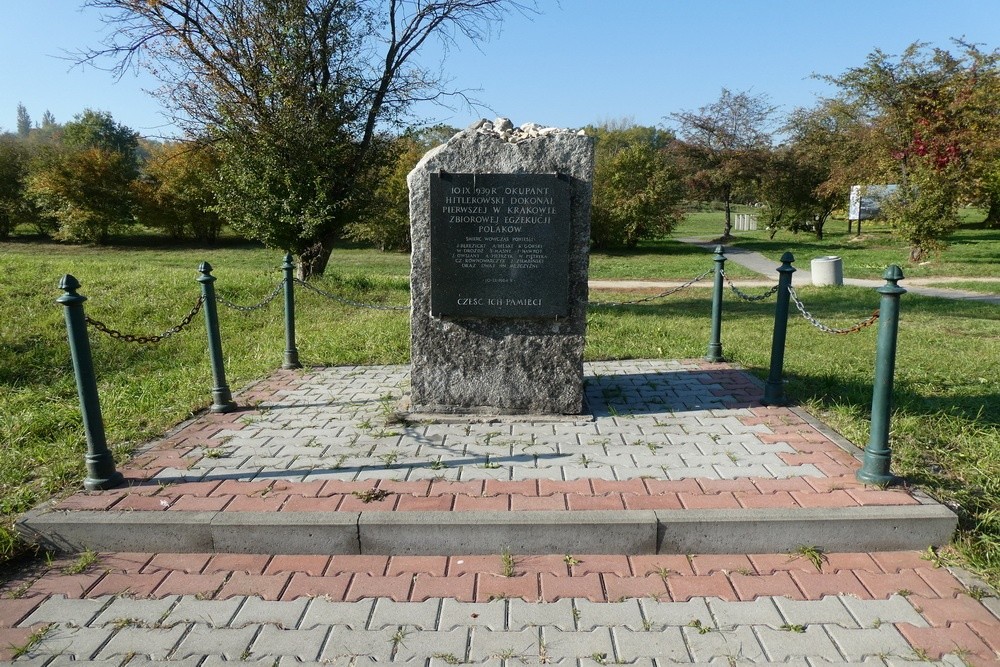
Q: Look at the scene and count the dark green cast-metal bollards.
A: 6